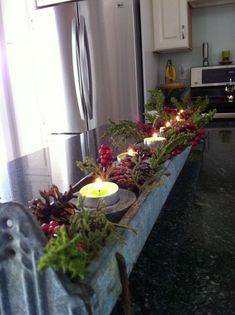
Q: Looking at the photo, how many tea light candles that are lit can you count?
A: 6